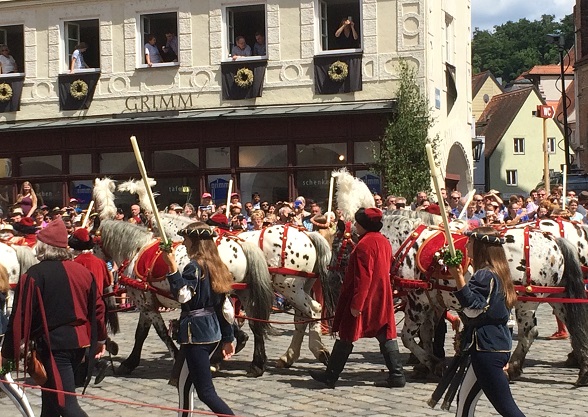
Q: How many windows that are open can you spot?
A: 5